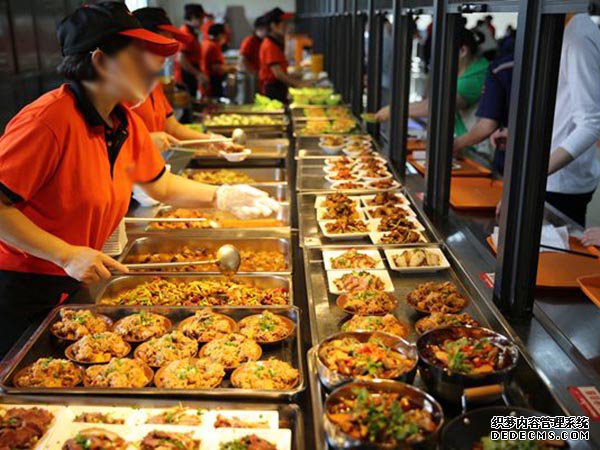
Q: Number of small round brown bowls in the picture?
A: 15